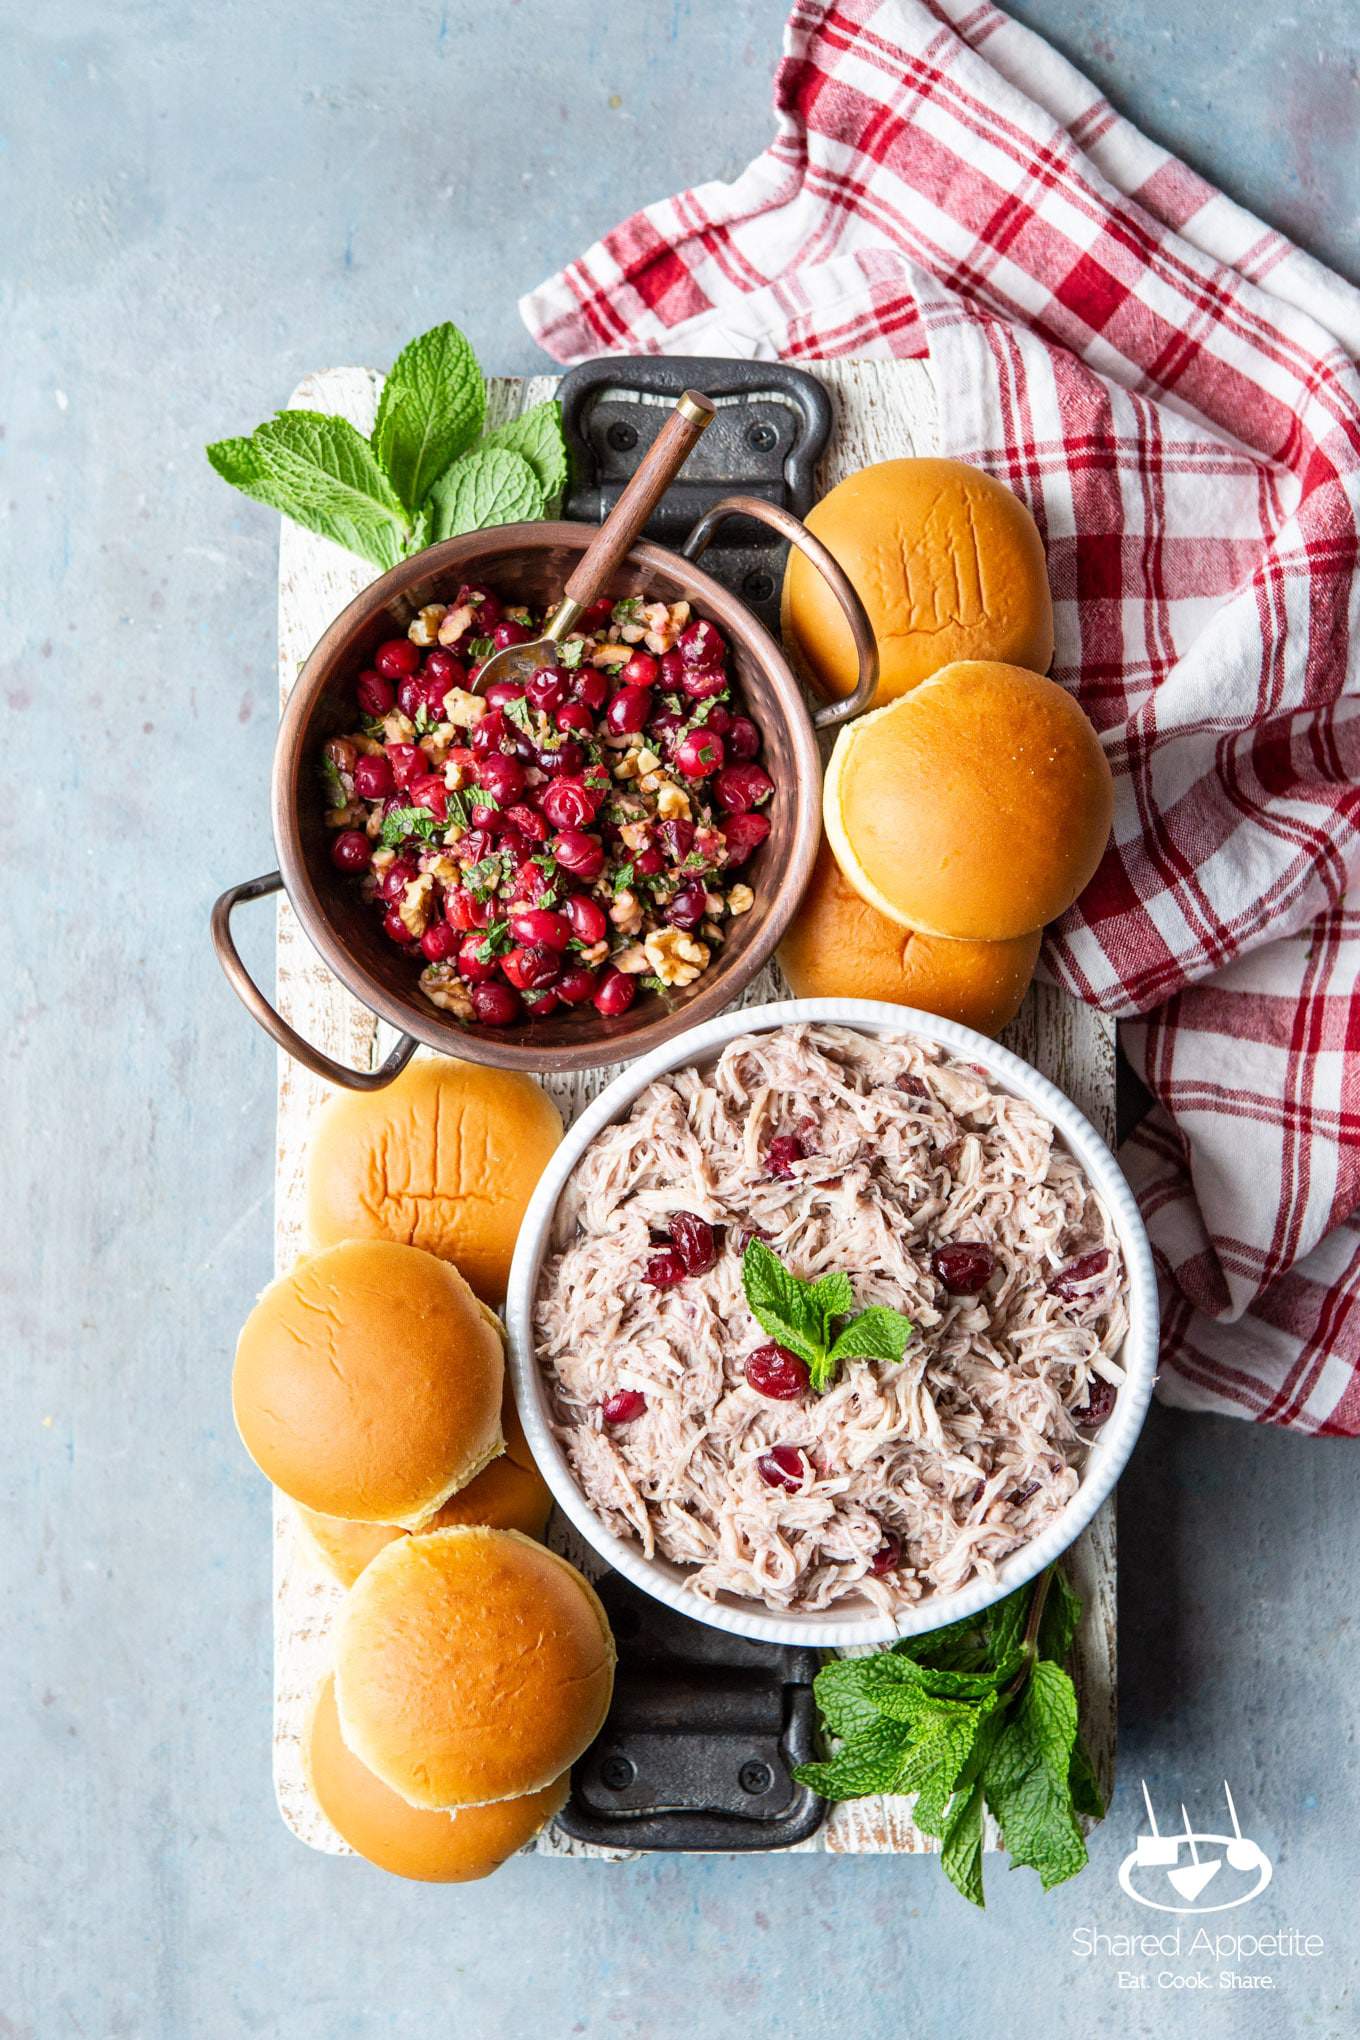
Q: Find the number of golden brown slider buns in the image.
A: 8